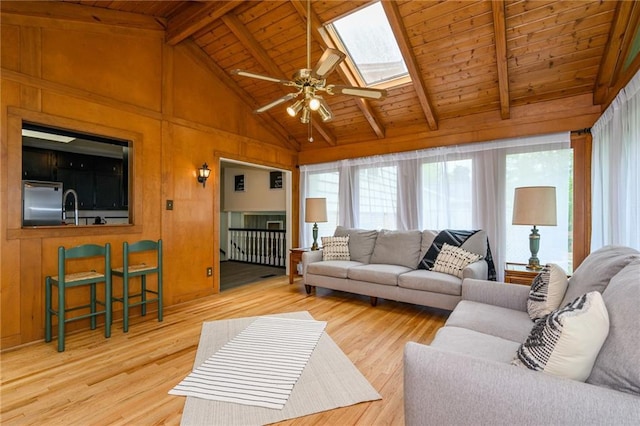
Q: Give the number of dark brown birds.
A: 0